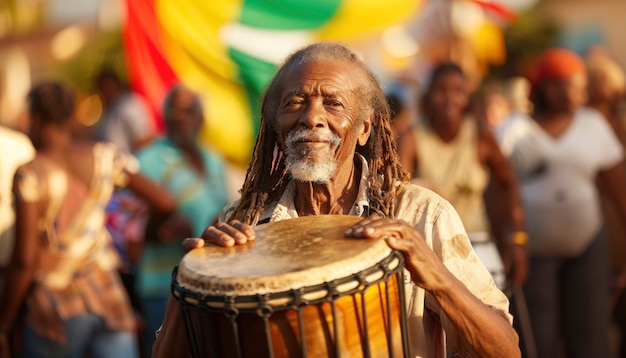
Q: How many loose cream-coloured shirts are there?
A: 1